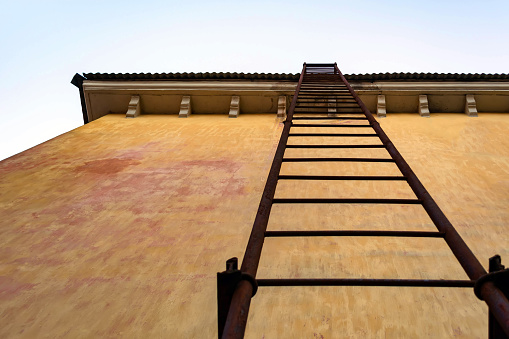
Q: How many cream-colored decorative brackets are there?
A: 8